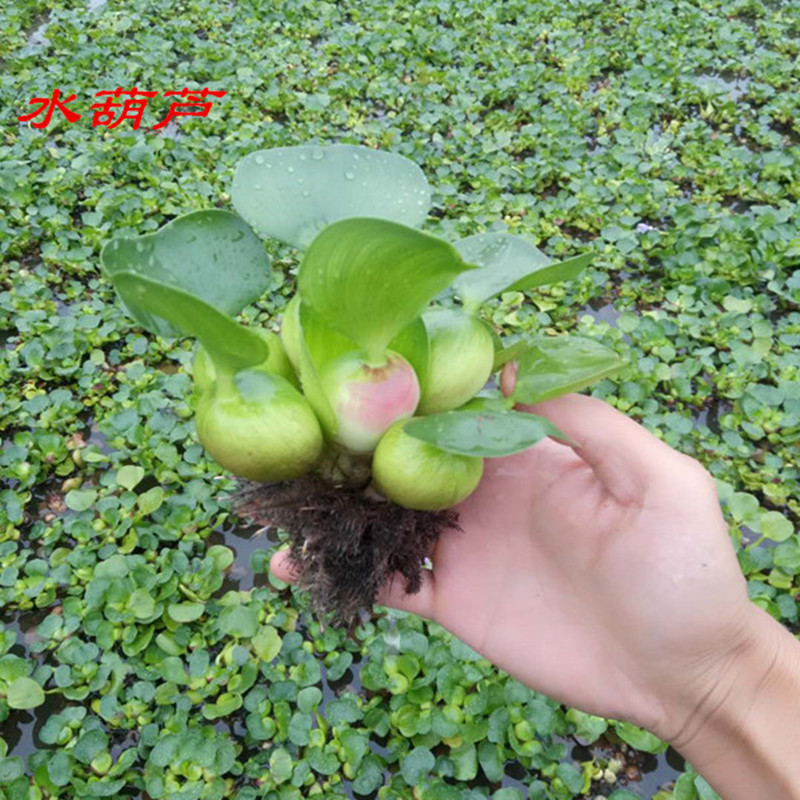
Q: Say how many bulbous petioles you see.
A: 5